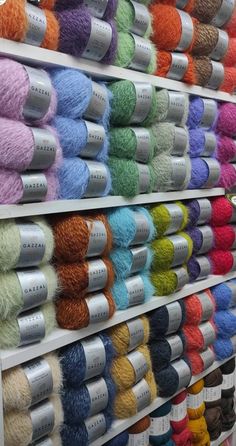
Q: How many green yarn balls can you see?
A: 14